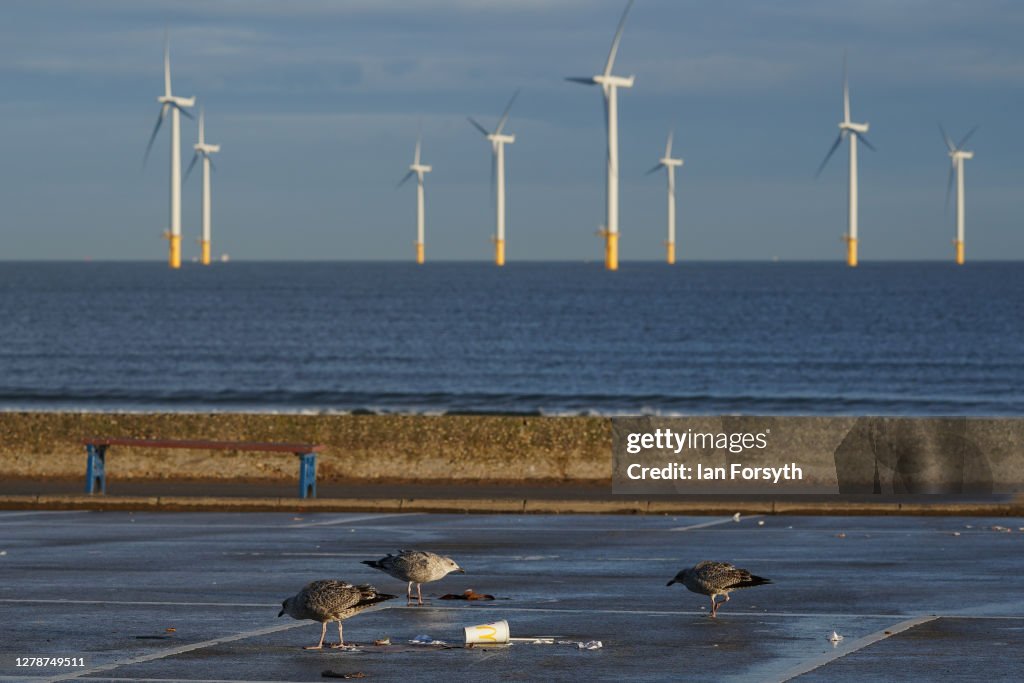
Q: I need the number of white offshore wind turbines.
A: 8